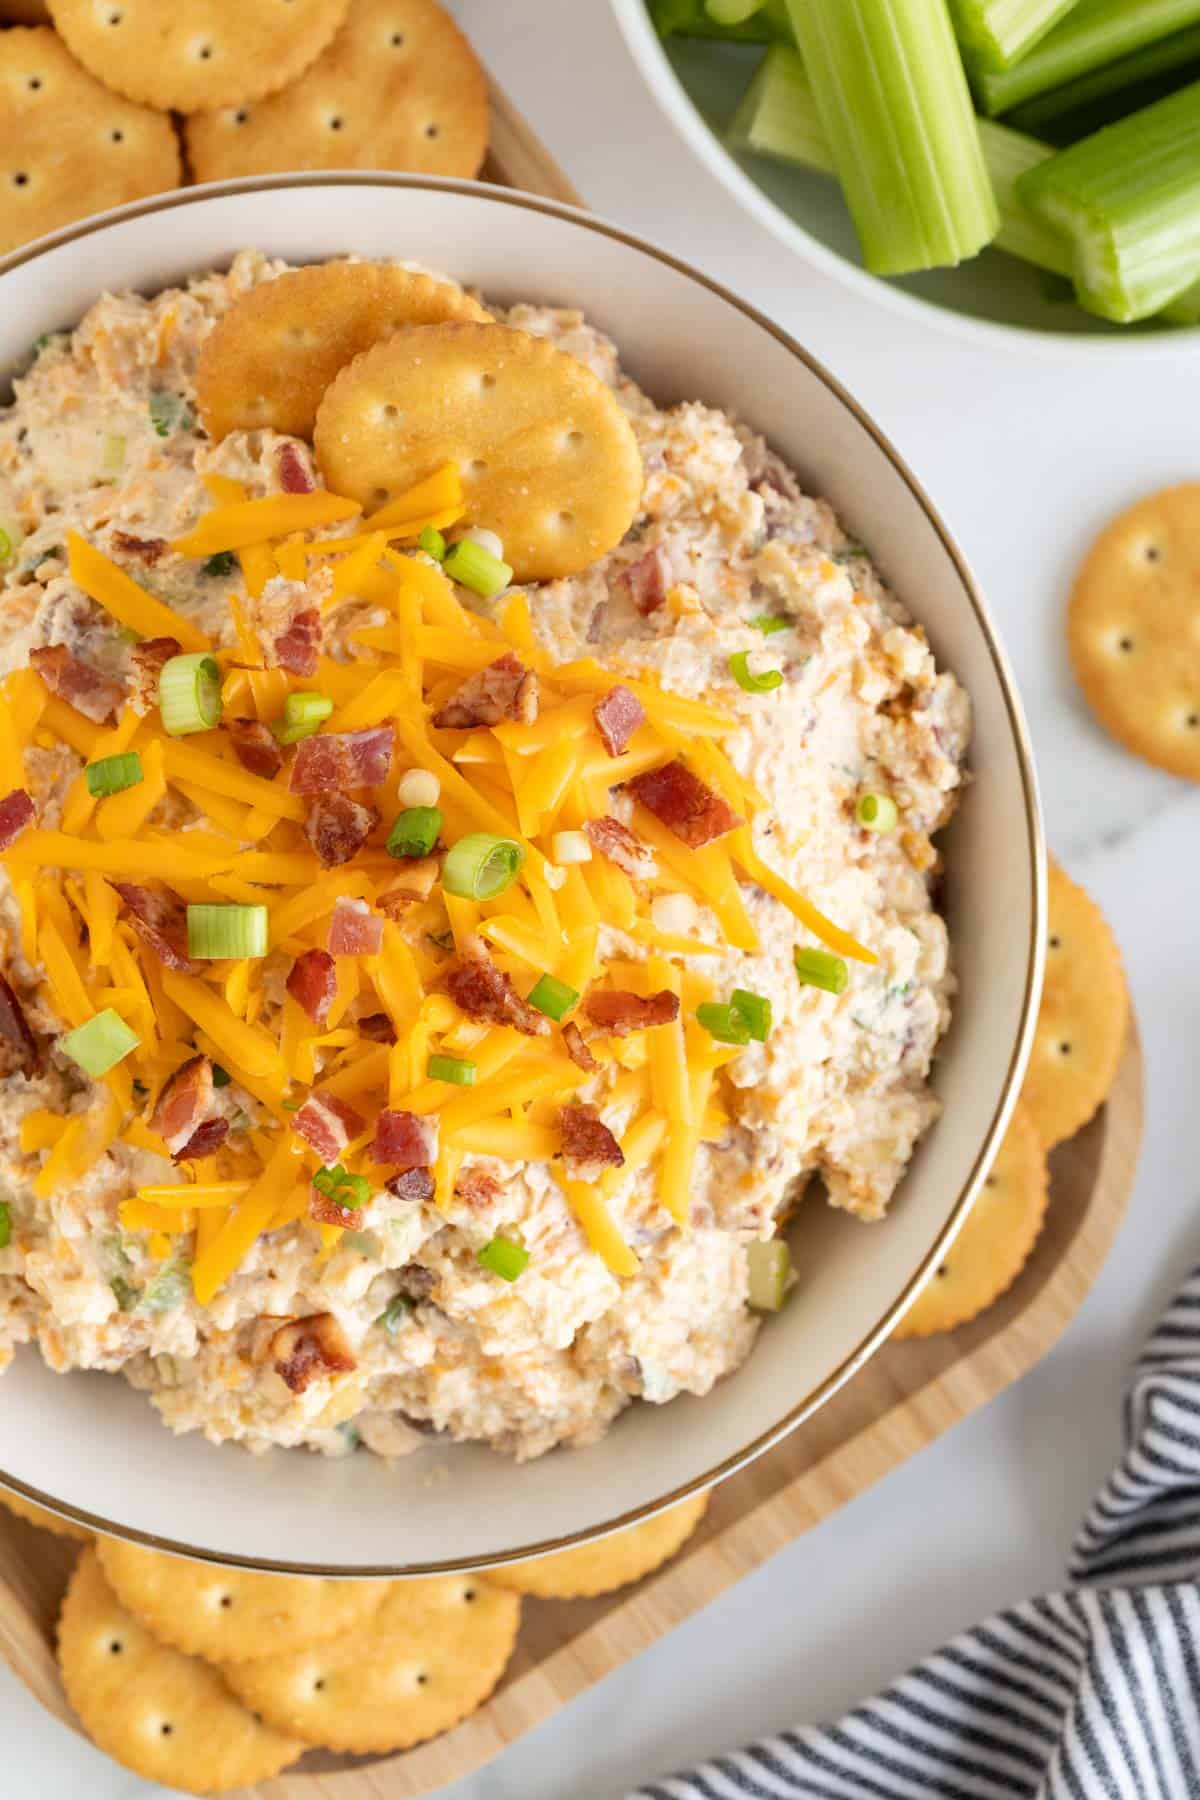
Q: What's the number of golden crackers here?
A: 13